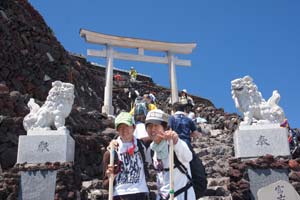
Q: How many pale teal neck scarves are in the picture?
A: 1